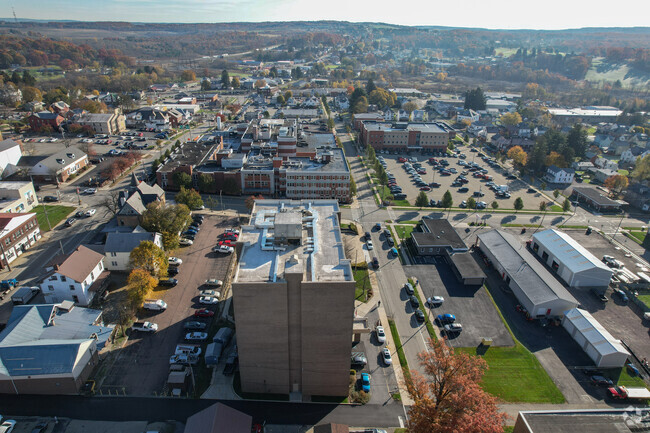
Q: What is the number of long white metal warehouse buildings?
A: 3